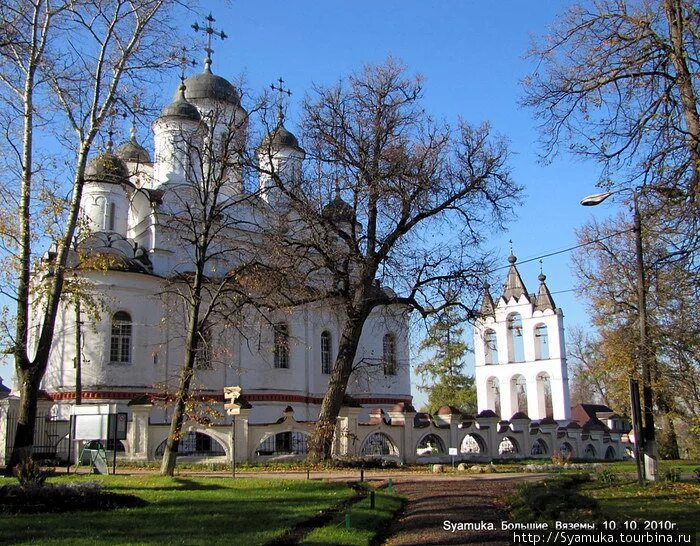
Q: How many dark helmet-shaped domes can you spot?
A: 6